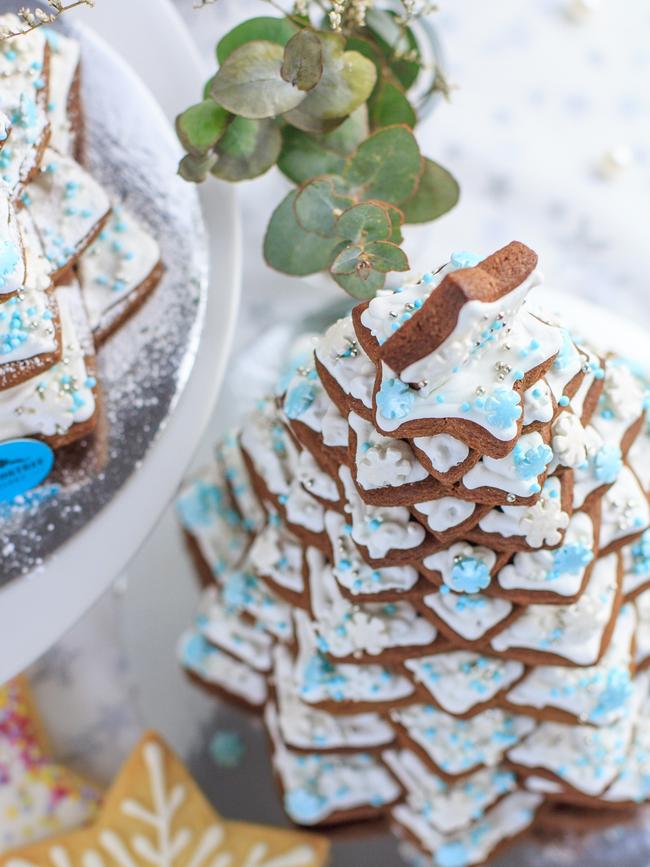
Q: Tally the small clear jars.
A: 1